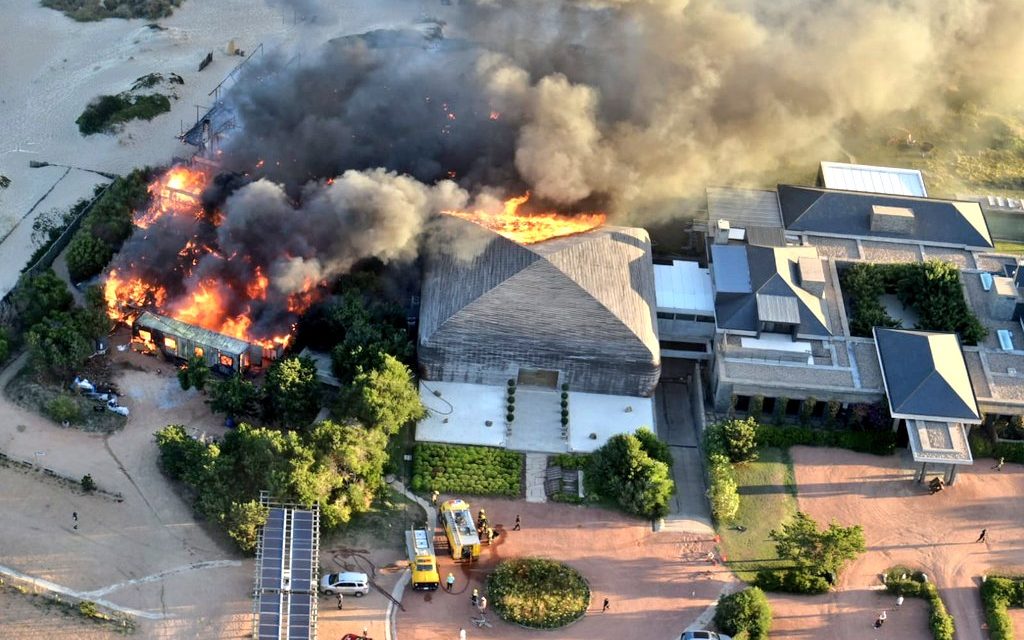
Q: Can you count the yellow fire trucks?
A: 2